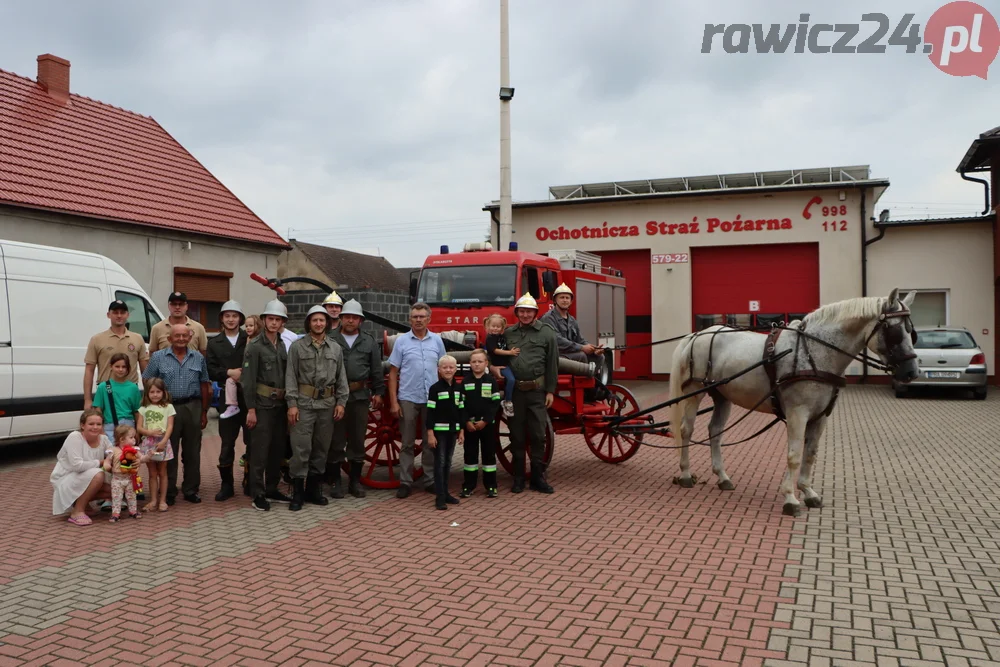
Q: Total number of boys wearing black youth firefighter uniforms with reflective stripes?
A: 2